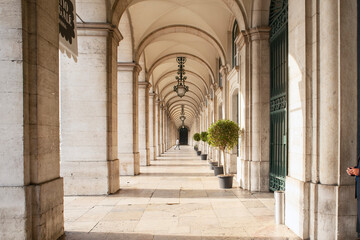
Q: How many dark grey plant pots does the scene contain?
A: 6